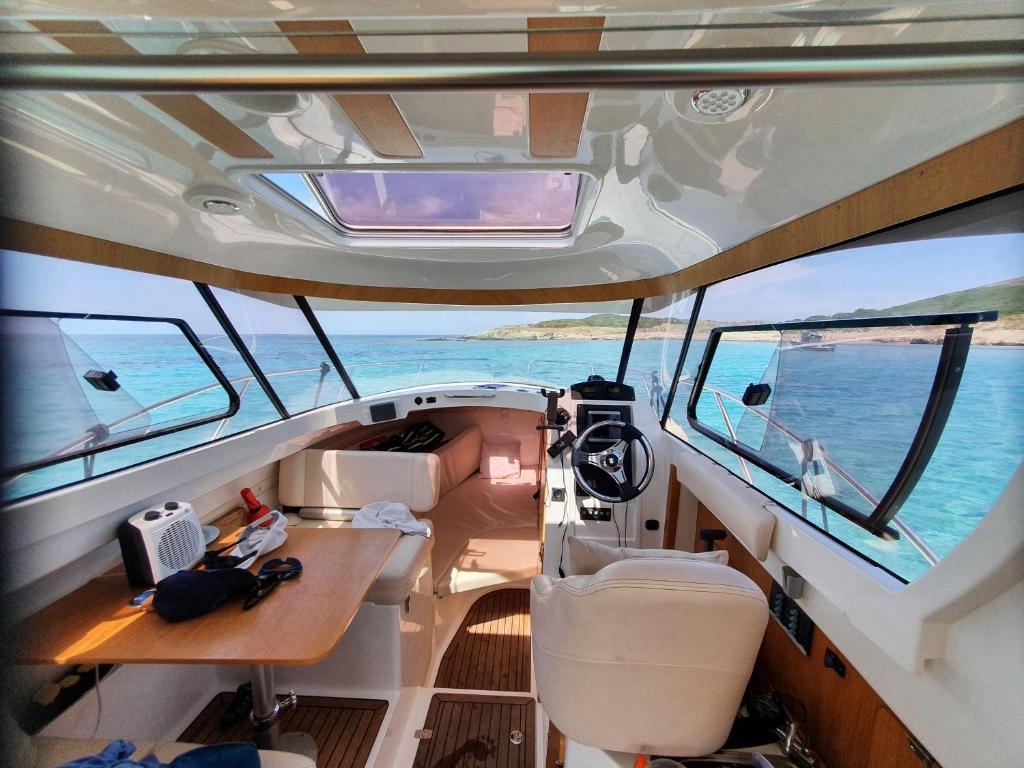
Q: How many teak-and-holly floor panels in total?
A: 3